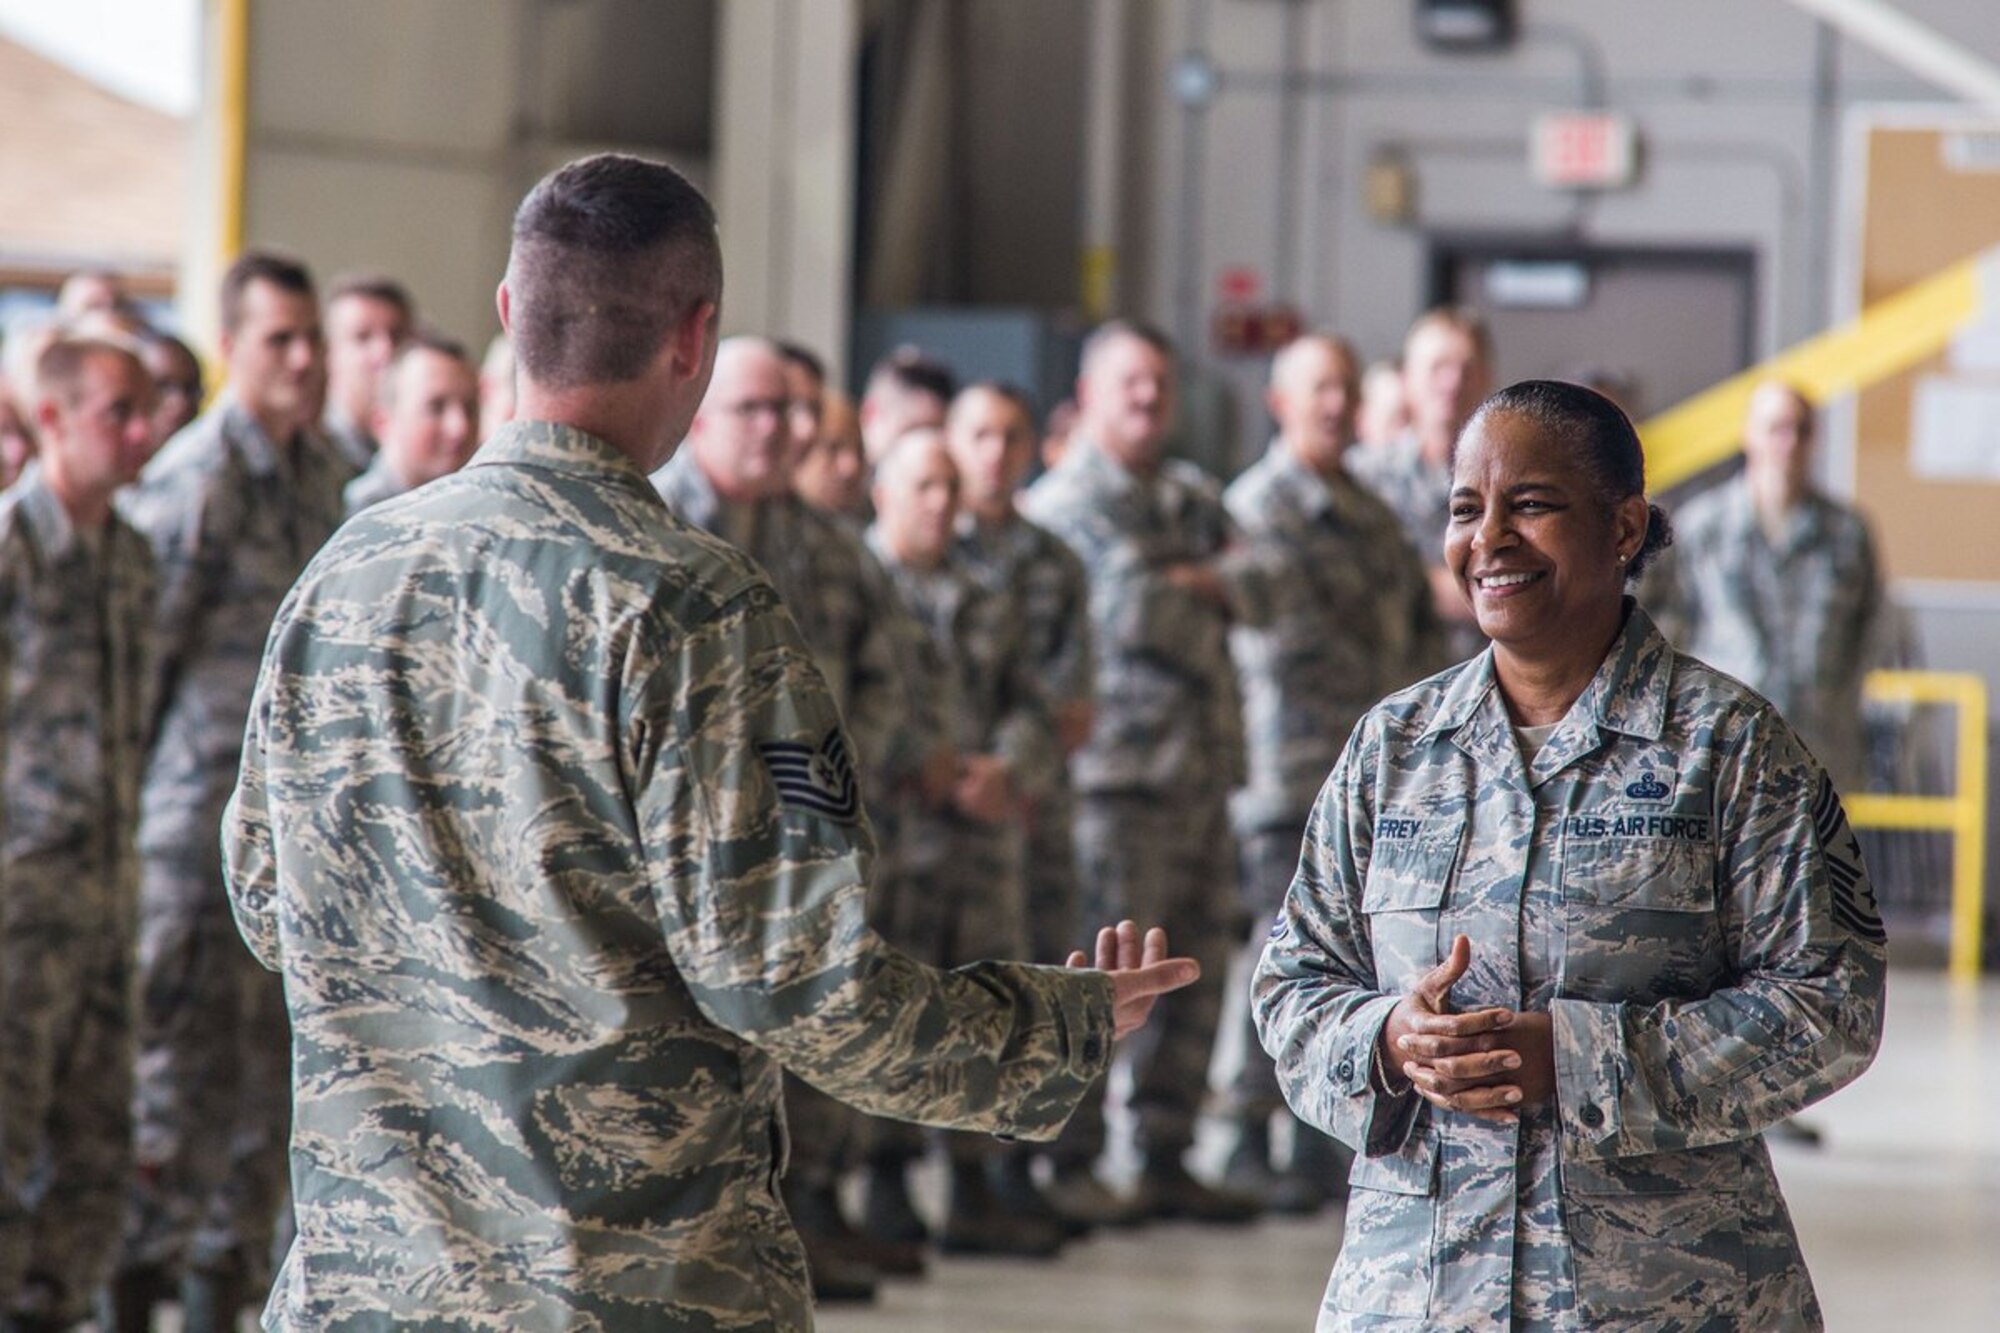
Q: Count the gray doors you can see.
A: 1